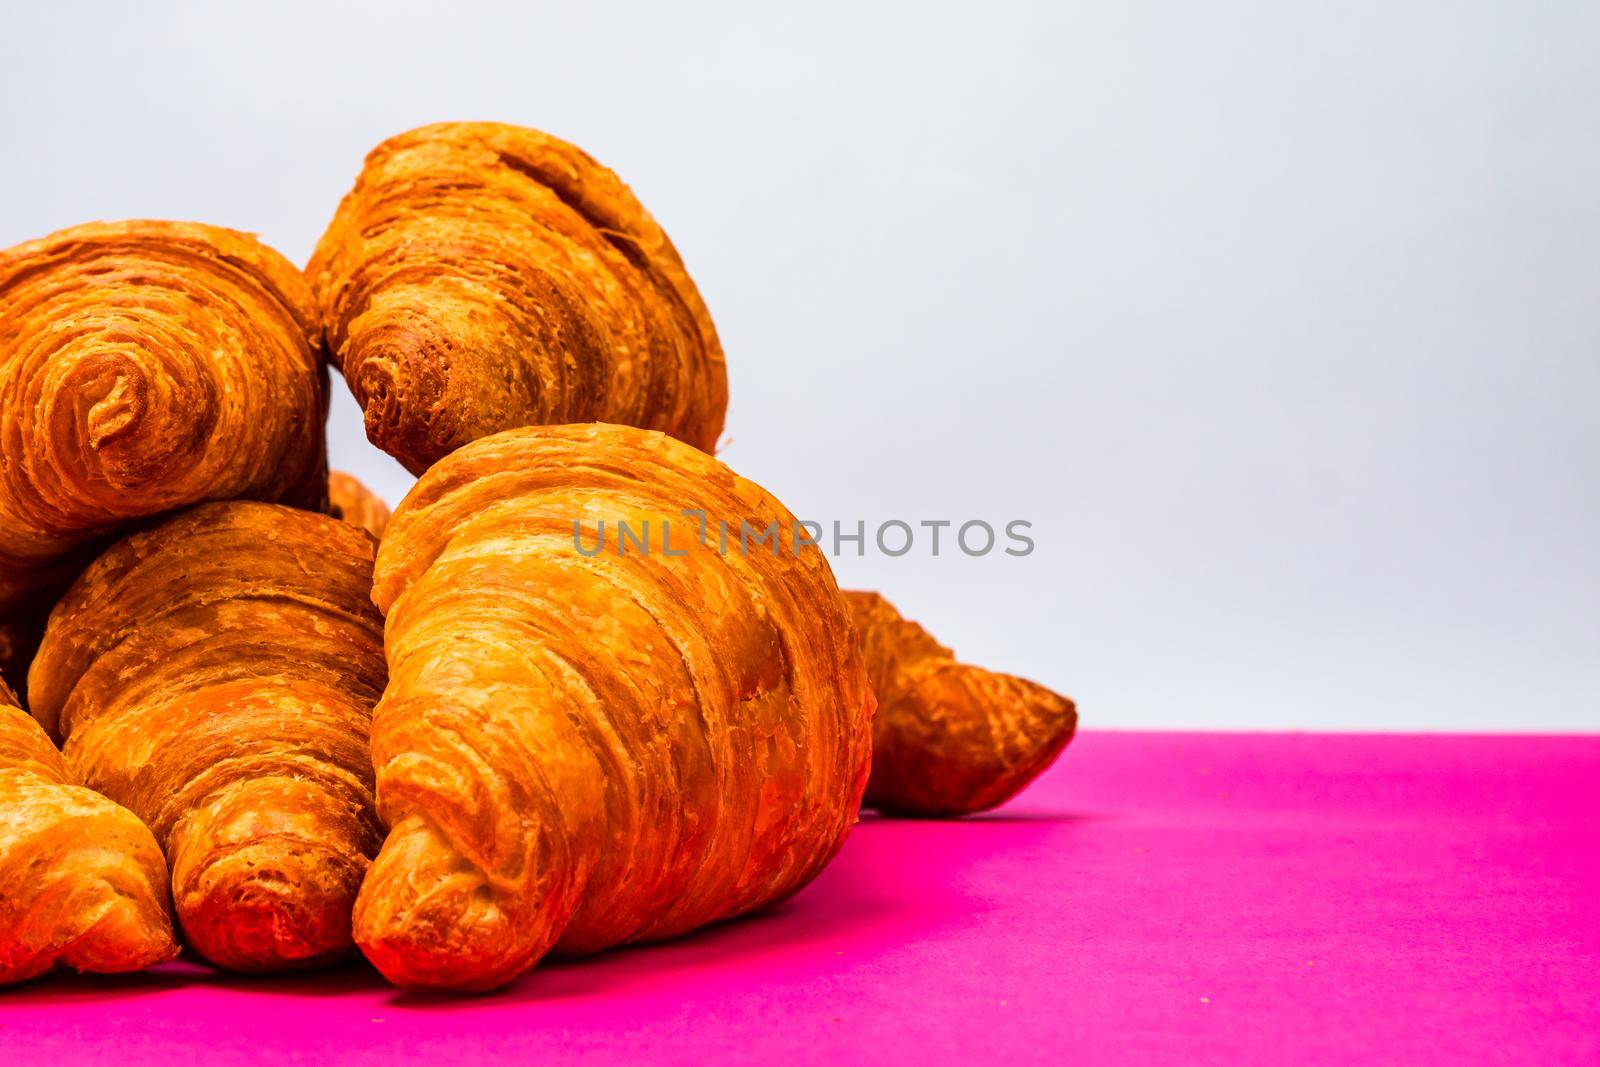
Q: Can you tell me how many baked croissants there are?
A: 7